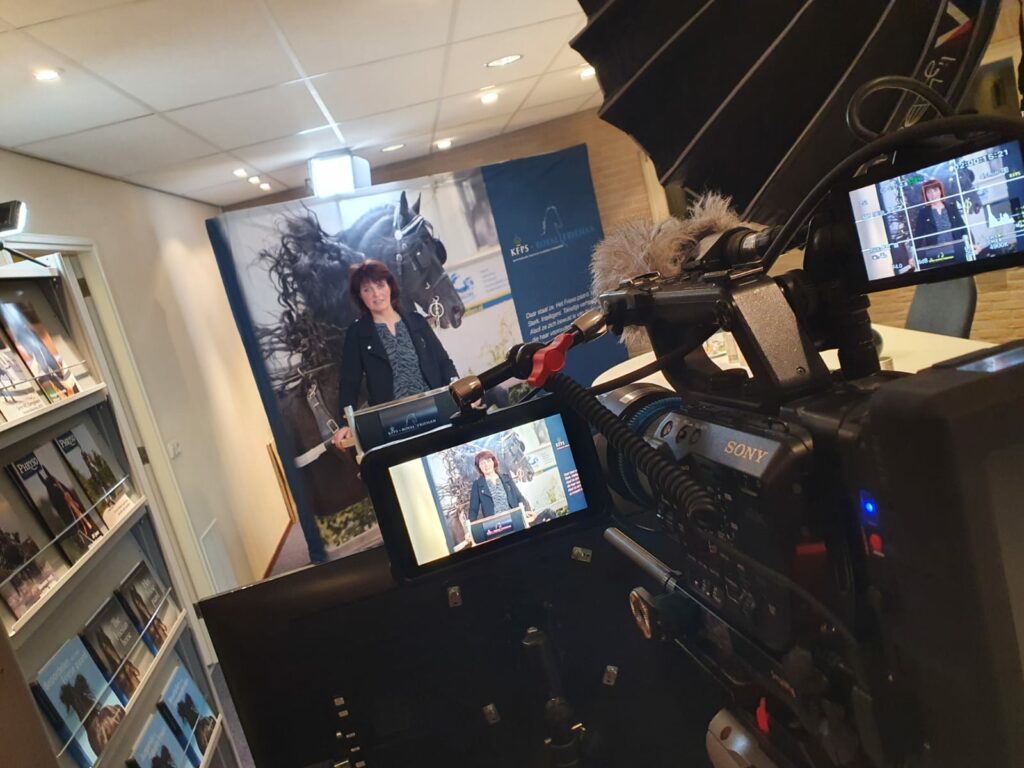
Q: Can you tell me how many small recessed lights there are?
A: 9